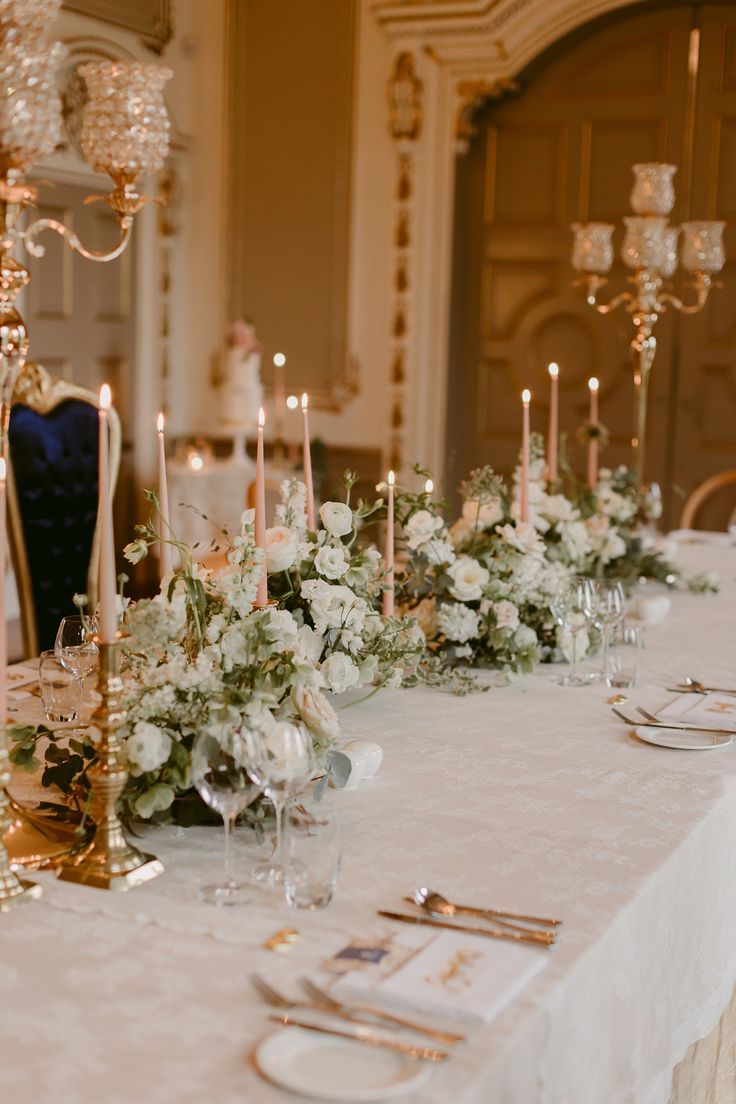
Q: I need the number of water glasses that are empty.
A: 3